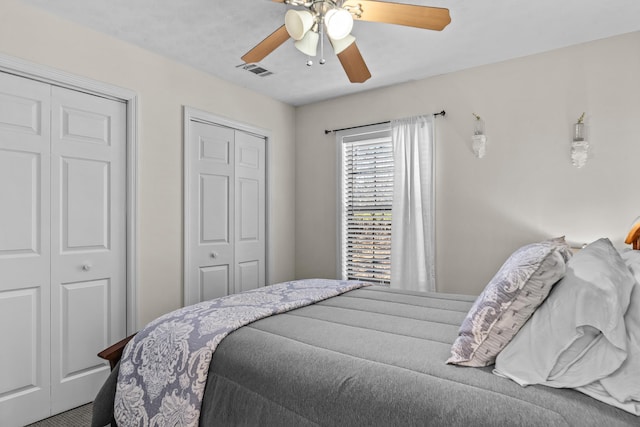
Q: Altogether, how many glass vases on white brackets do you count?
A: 2